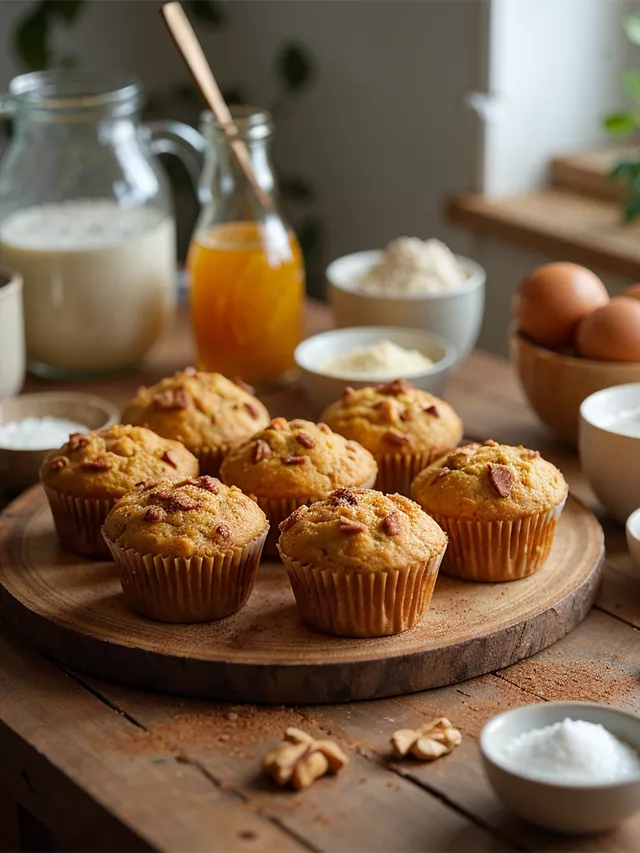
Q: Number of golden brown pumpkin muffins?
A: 7